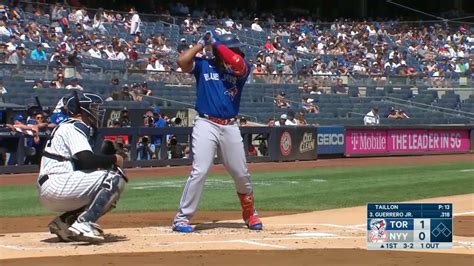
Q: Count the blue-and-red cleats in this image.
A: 2